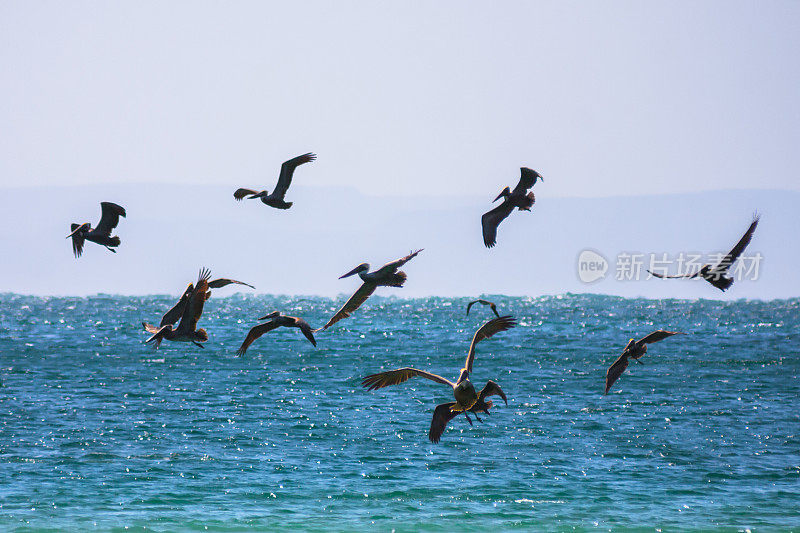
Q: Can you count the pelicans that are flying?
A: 12